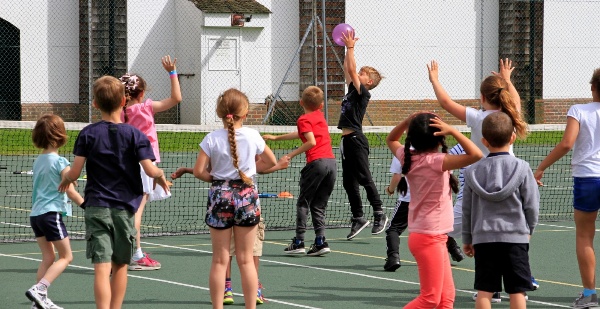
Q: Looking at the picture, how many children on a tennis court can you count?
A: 13